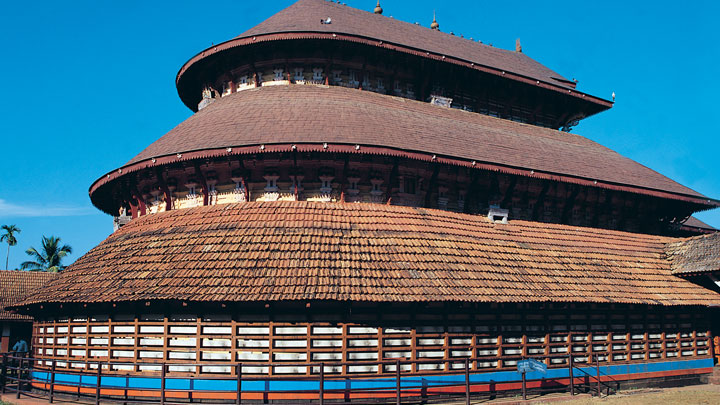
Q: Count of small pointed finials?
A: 3